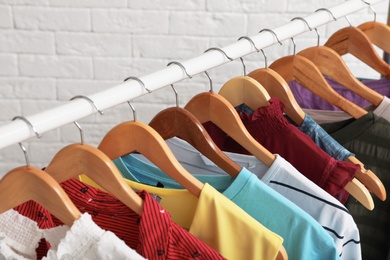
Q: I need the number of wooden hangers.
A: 11